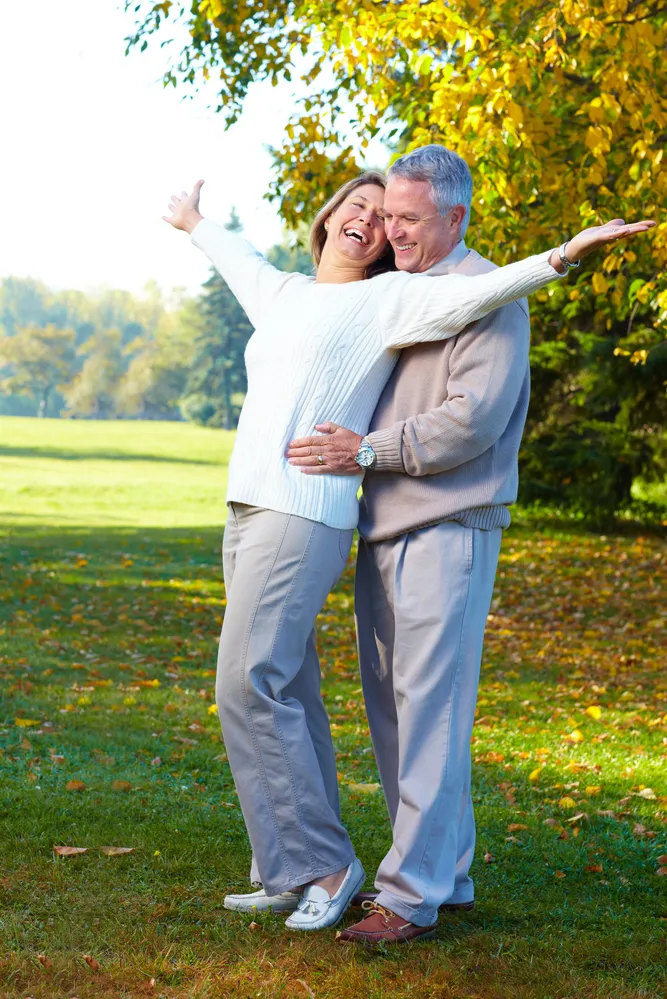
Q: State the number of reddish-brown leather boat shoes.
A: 2